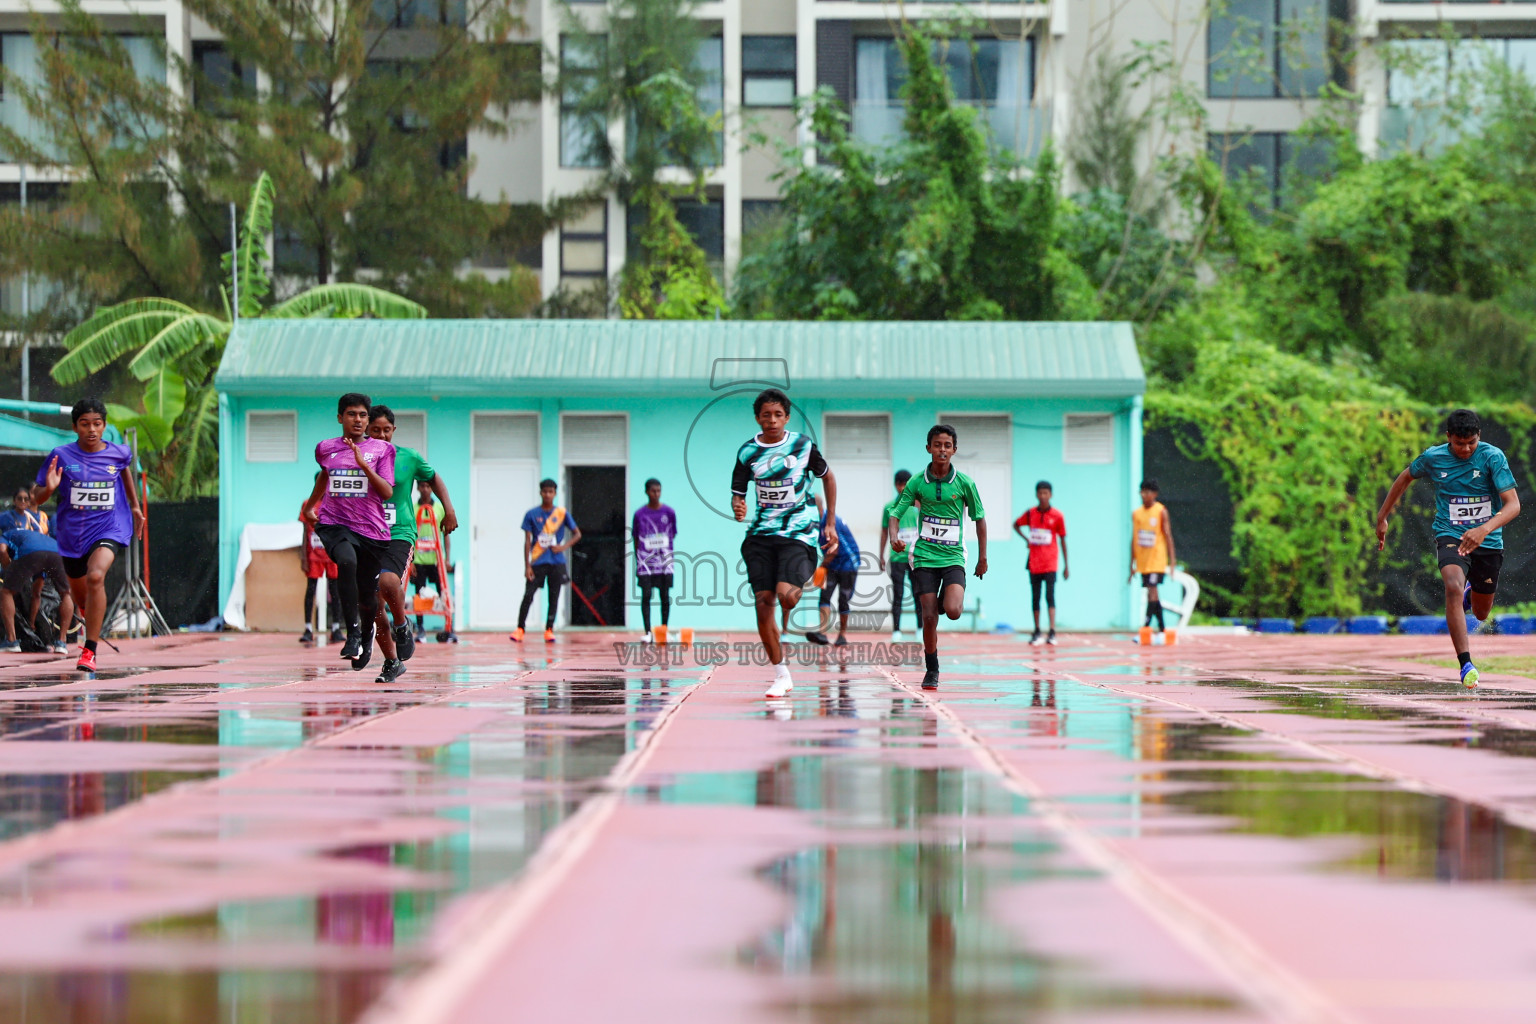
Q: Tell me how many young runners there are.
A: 6